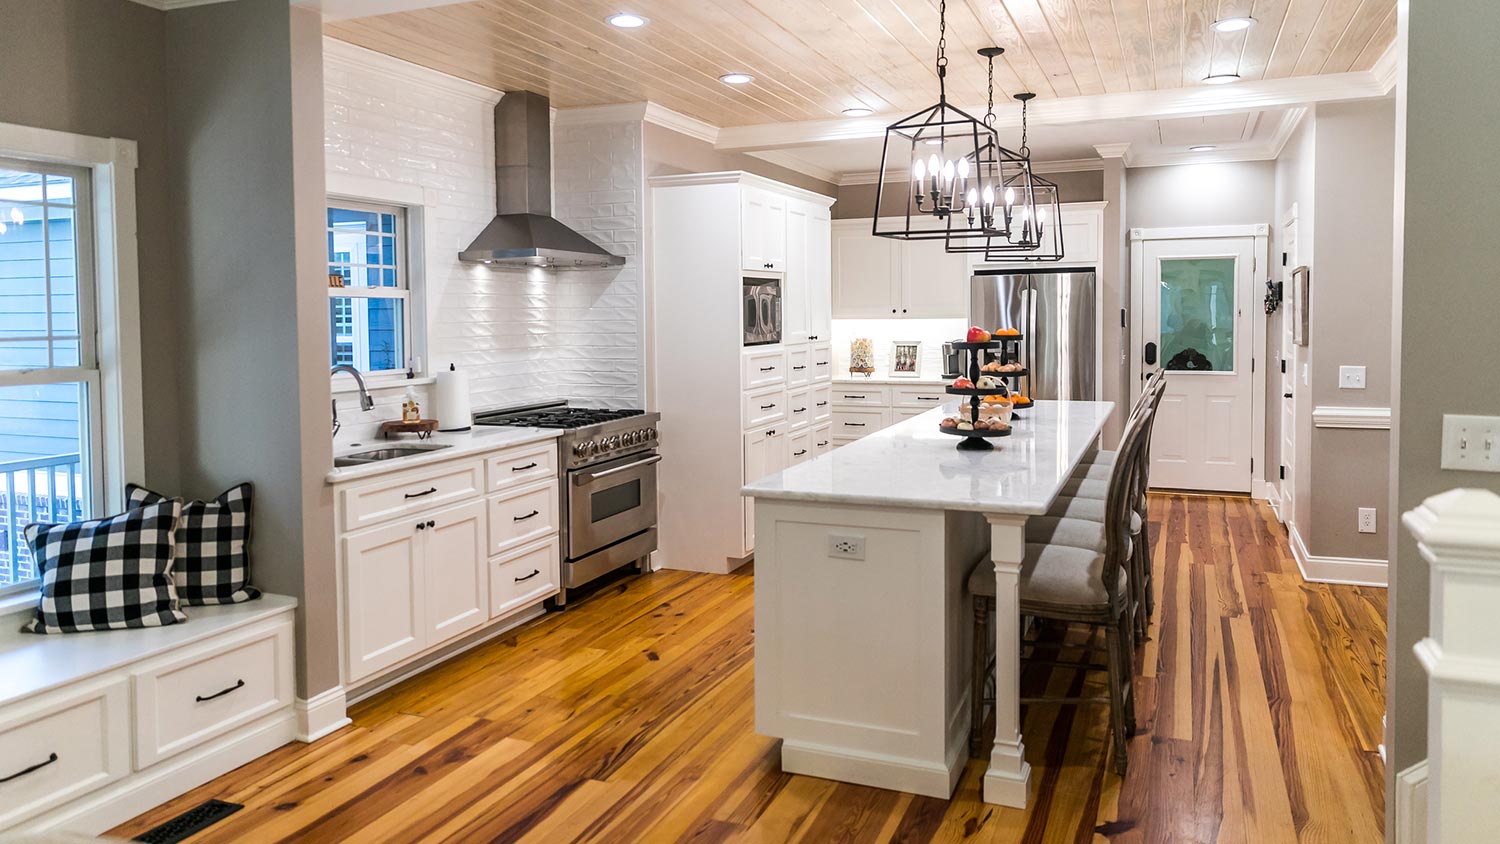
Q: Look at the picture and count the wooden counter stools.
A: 6